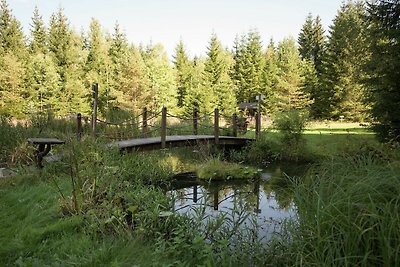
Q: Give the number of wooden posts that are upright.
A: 8